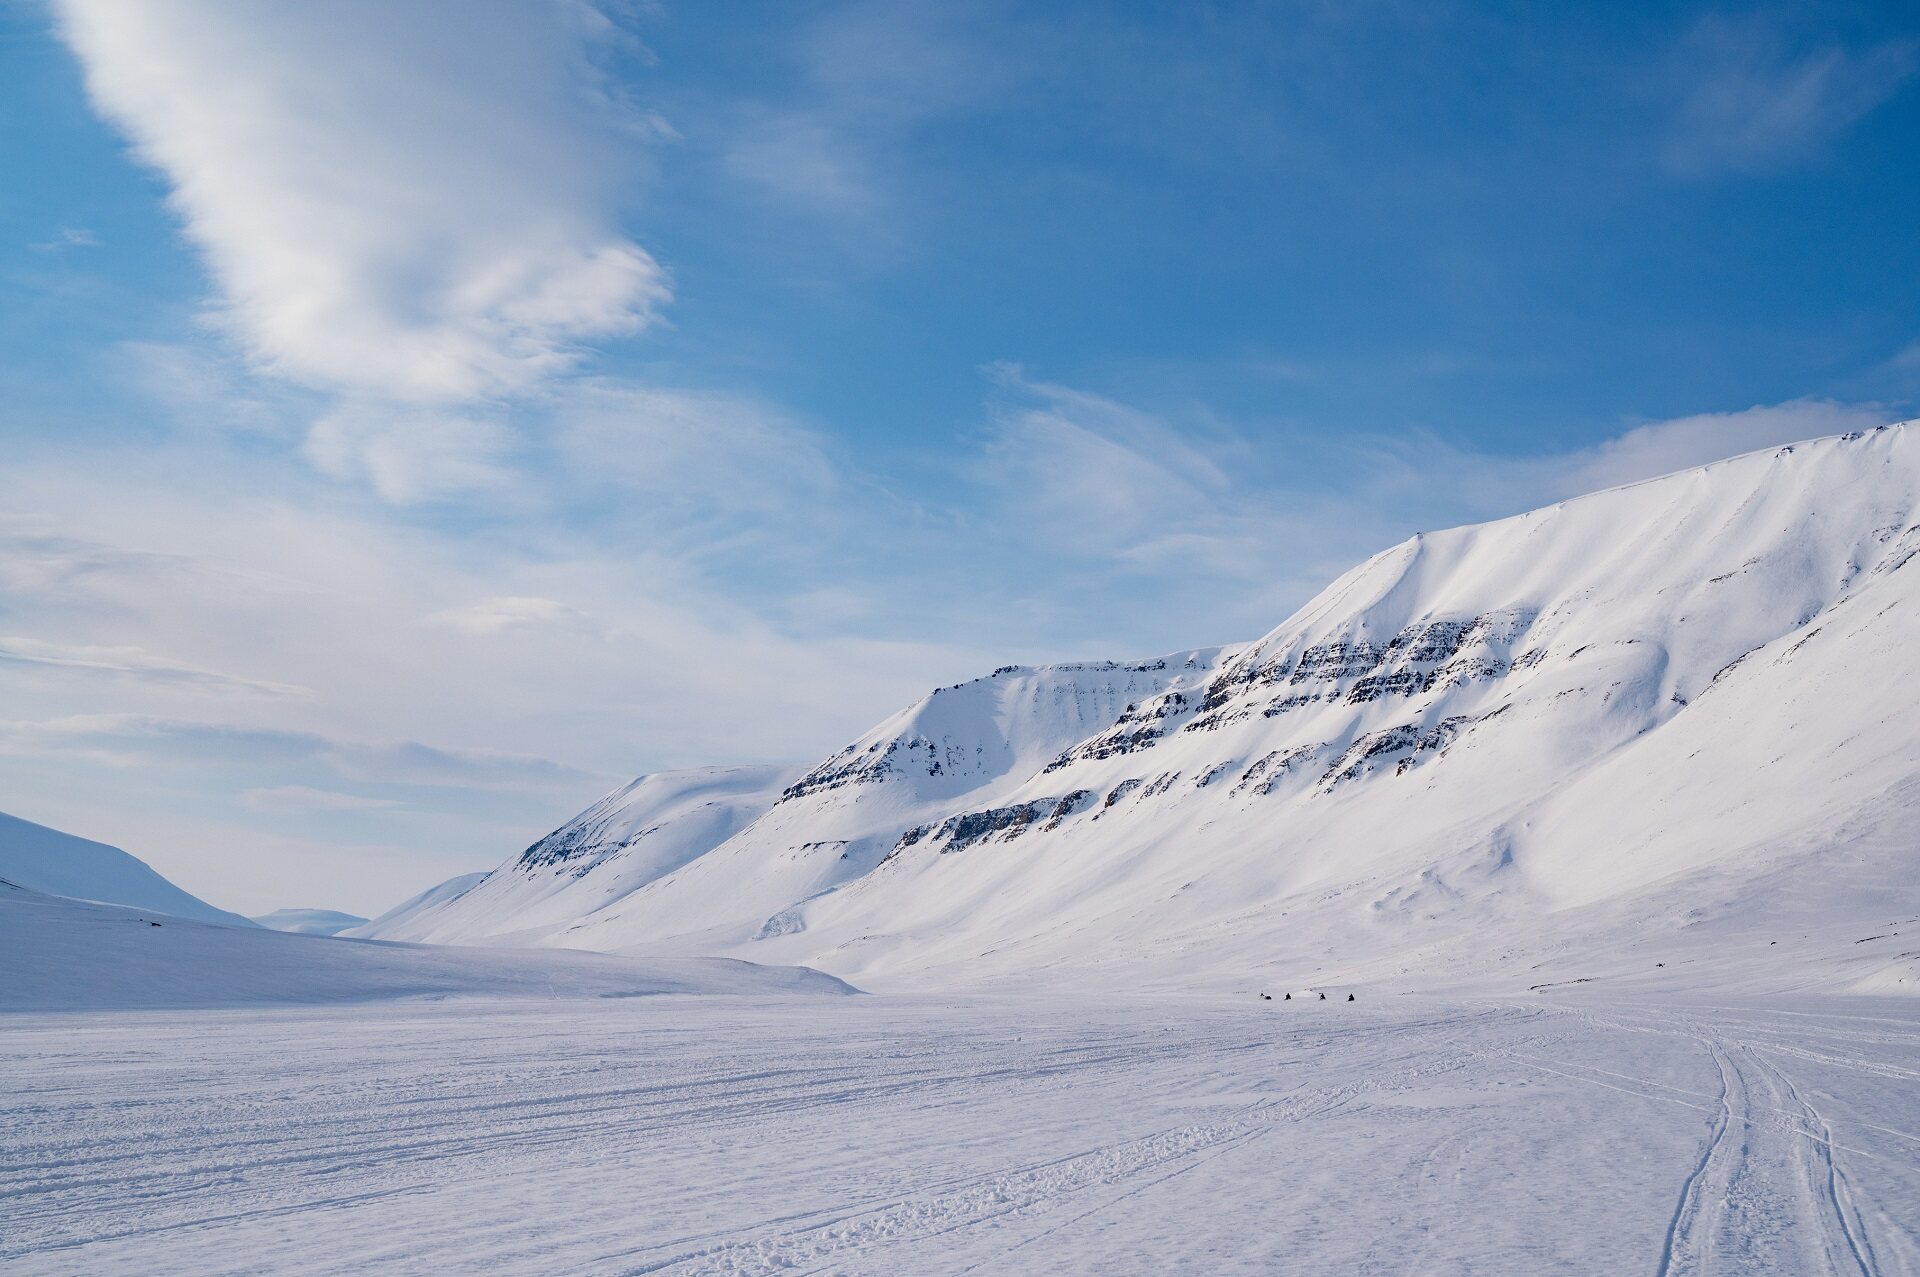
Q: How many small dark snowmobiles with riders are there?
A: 4